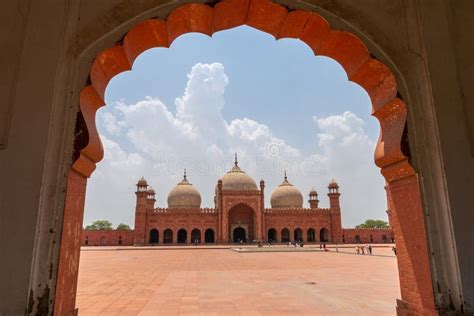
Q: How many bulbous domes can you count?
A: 3